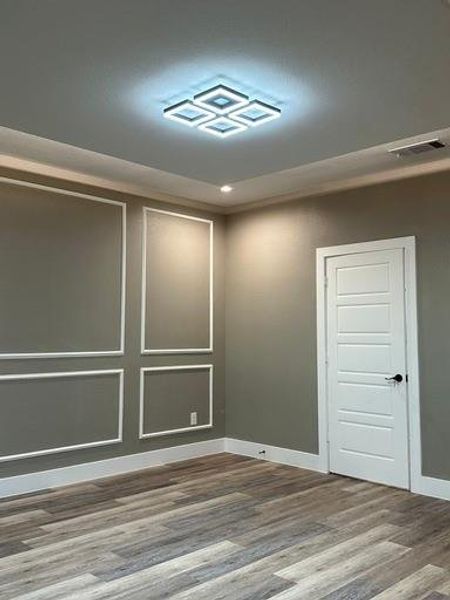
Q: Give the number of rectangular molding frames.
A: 4